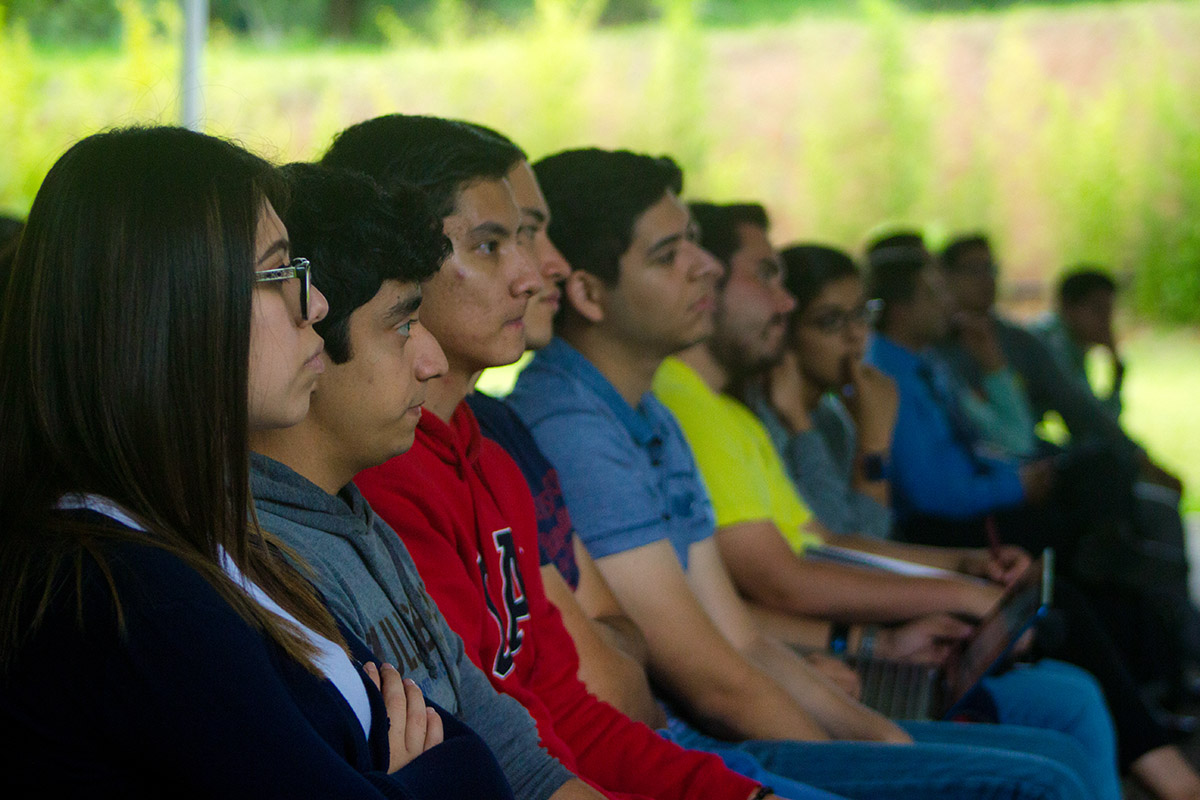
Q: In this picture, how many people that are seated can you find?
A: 10